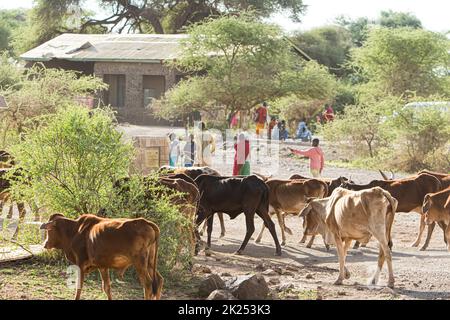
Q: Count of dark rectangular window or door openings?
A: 2